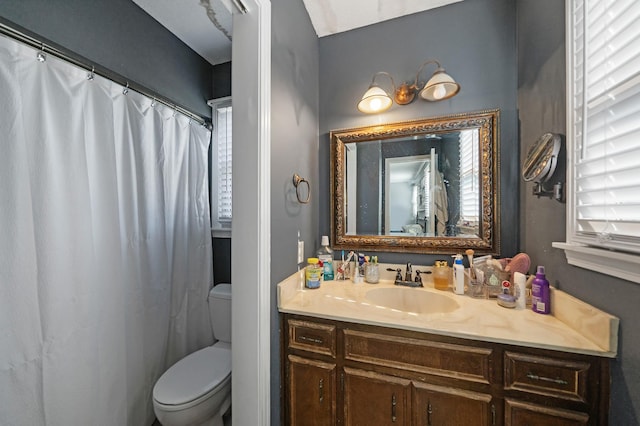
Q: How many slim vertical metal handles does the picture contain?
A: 3